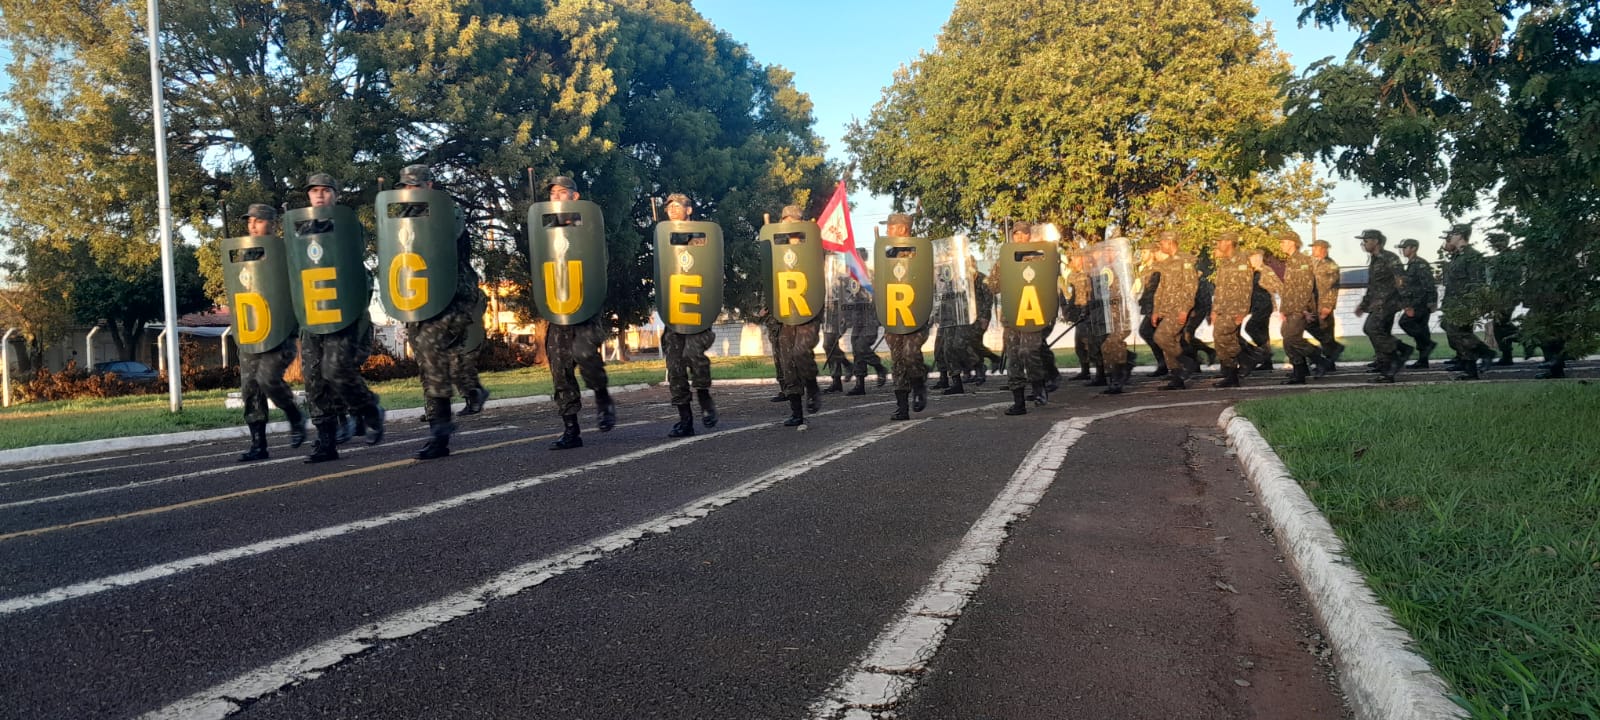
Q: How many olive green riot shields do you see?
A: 8